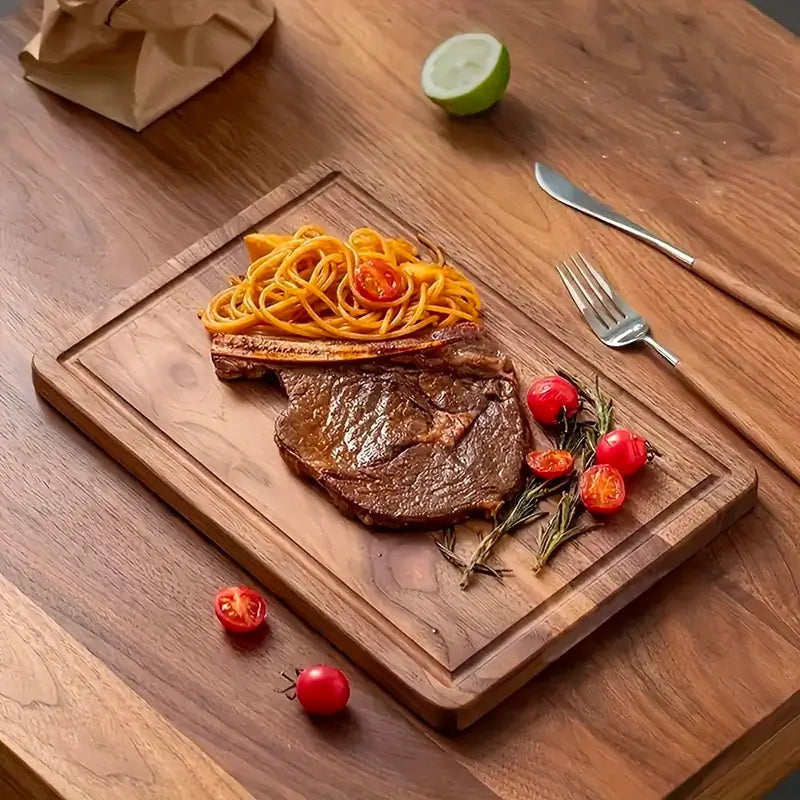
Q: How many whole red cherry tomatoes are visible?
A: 3